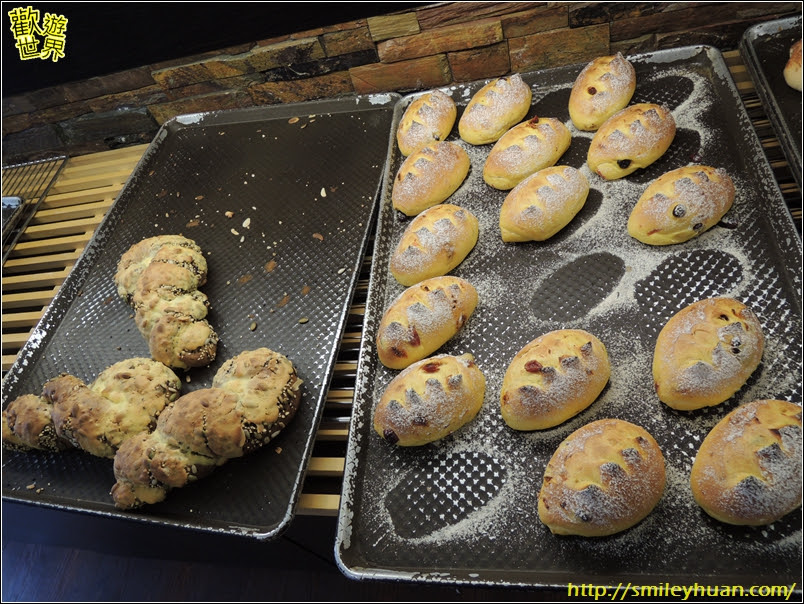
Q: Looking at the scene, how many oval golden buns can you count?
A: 15